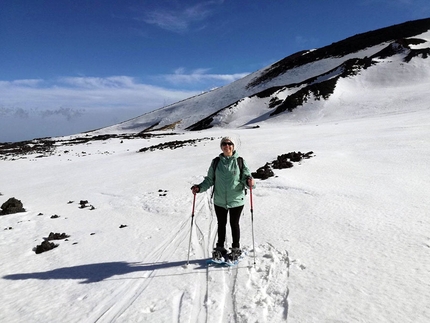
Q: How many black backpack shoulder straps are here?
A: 2